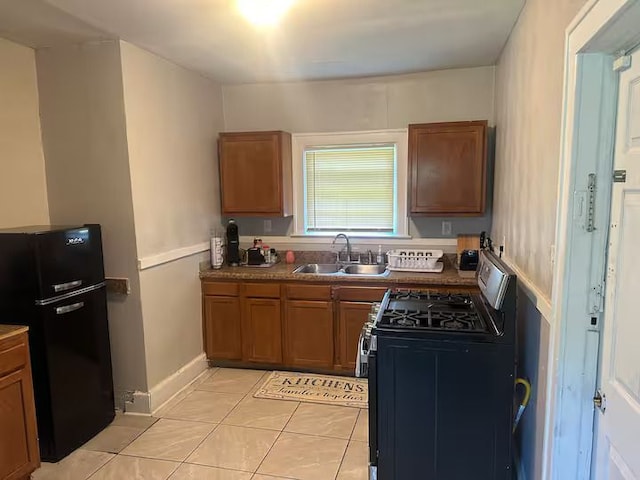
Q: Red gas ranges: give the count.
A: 0